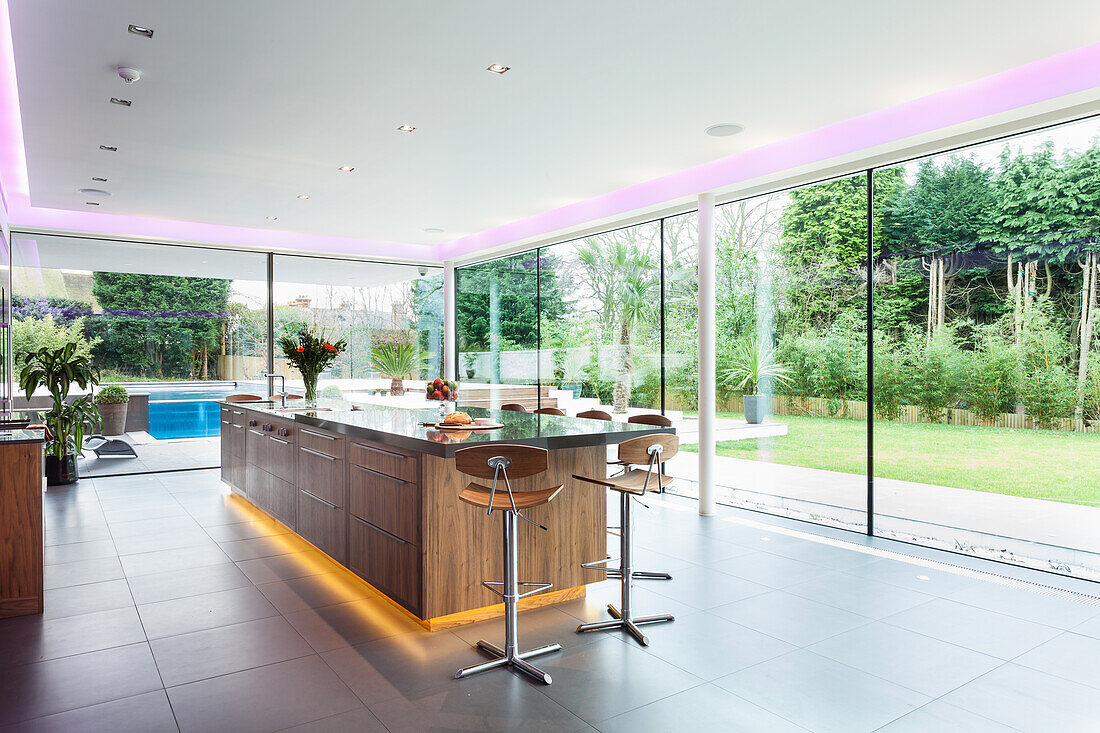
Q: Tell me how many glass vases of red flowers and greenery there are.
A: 1